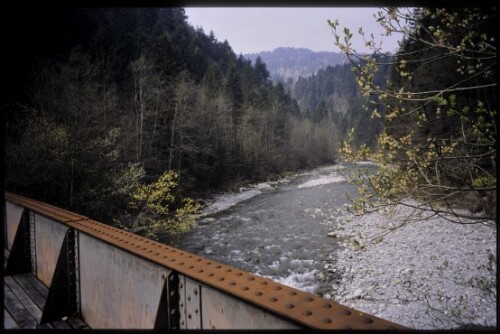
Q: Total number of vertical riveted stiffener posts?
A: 3